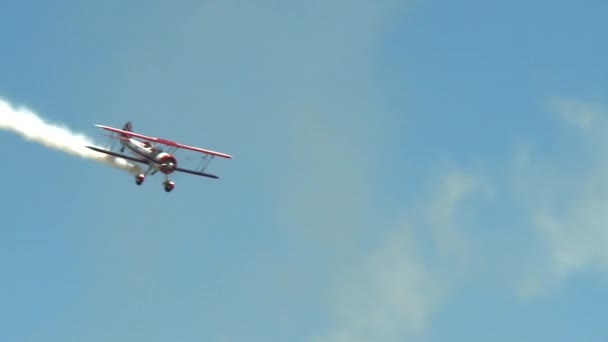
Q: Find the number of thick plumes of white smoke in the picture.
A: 1